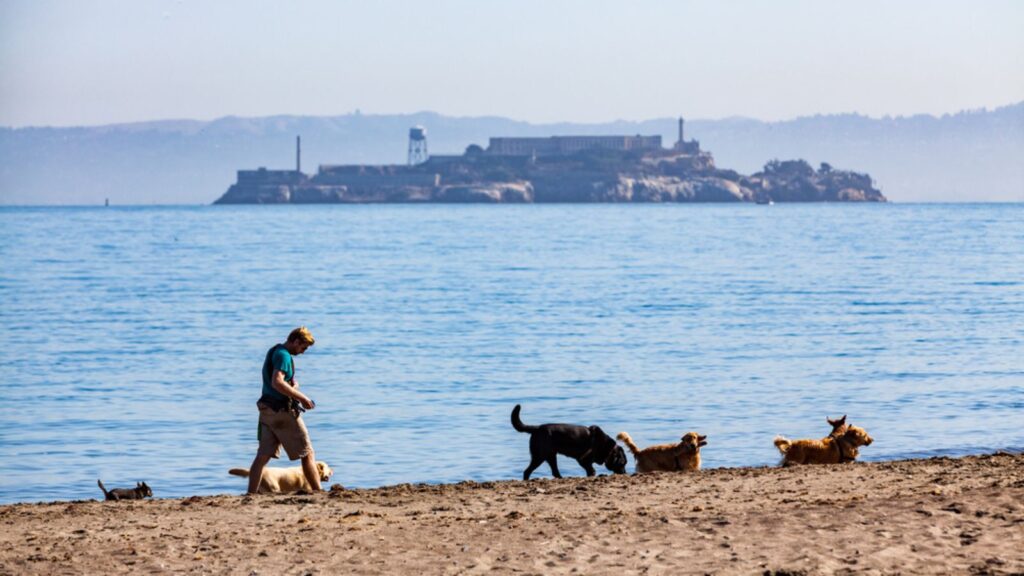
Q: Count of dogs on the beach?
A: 6